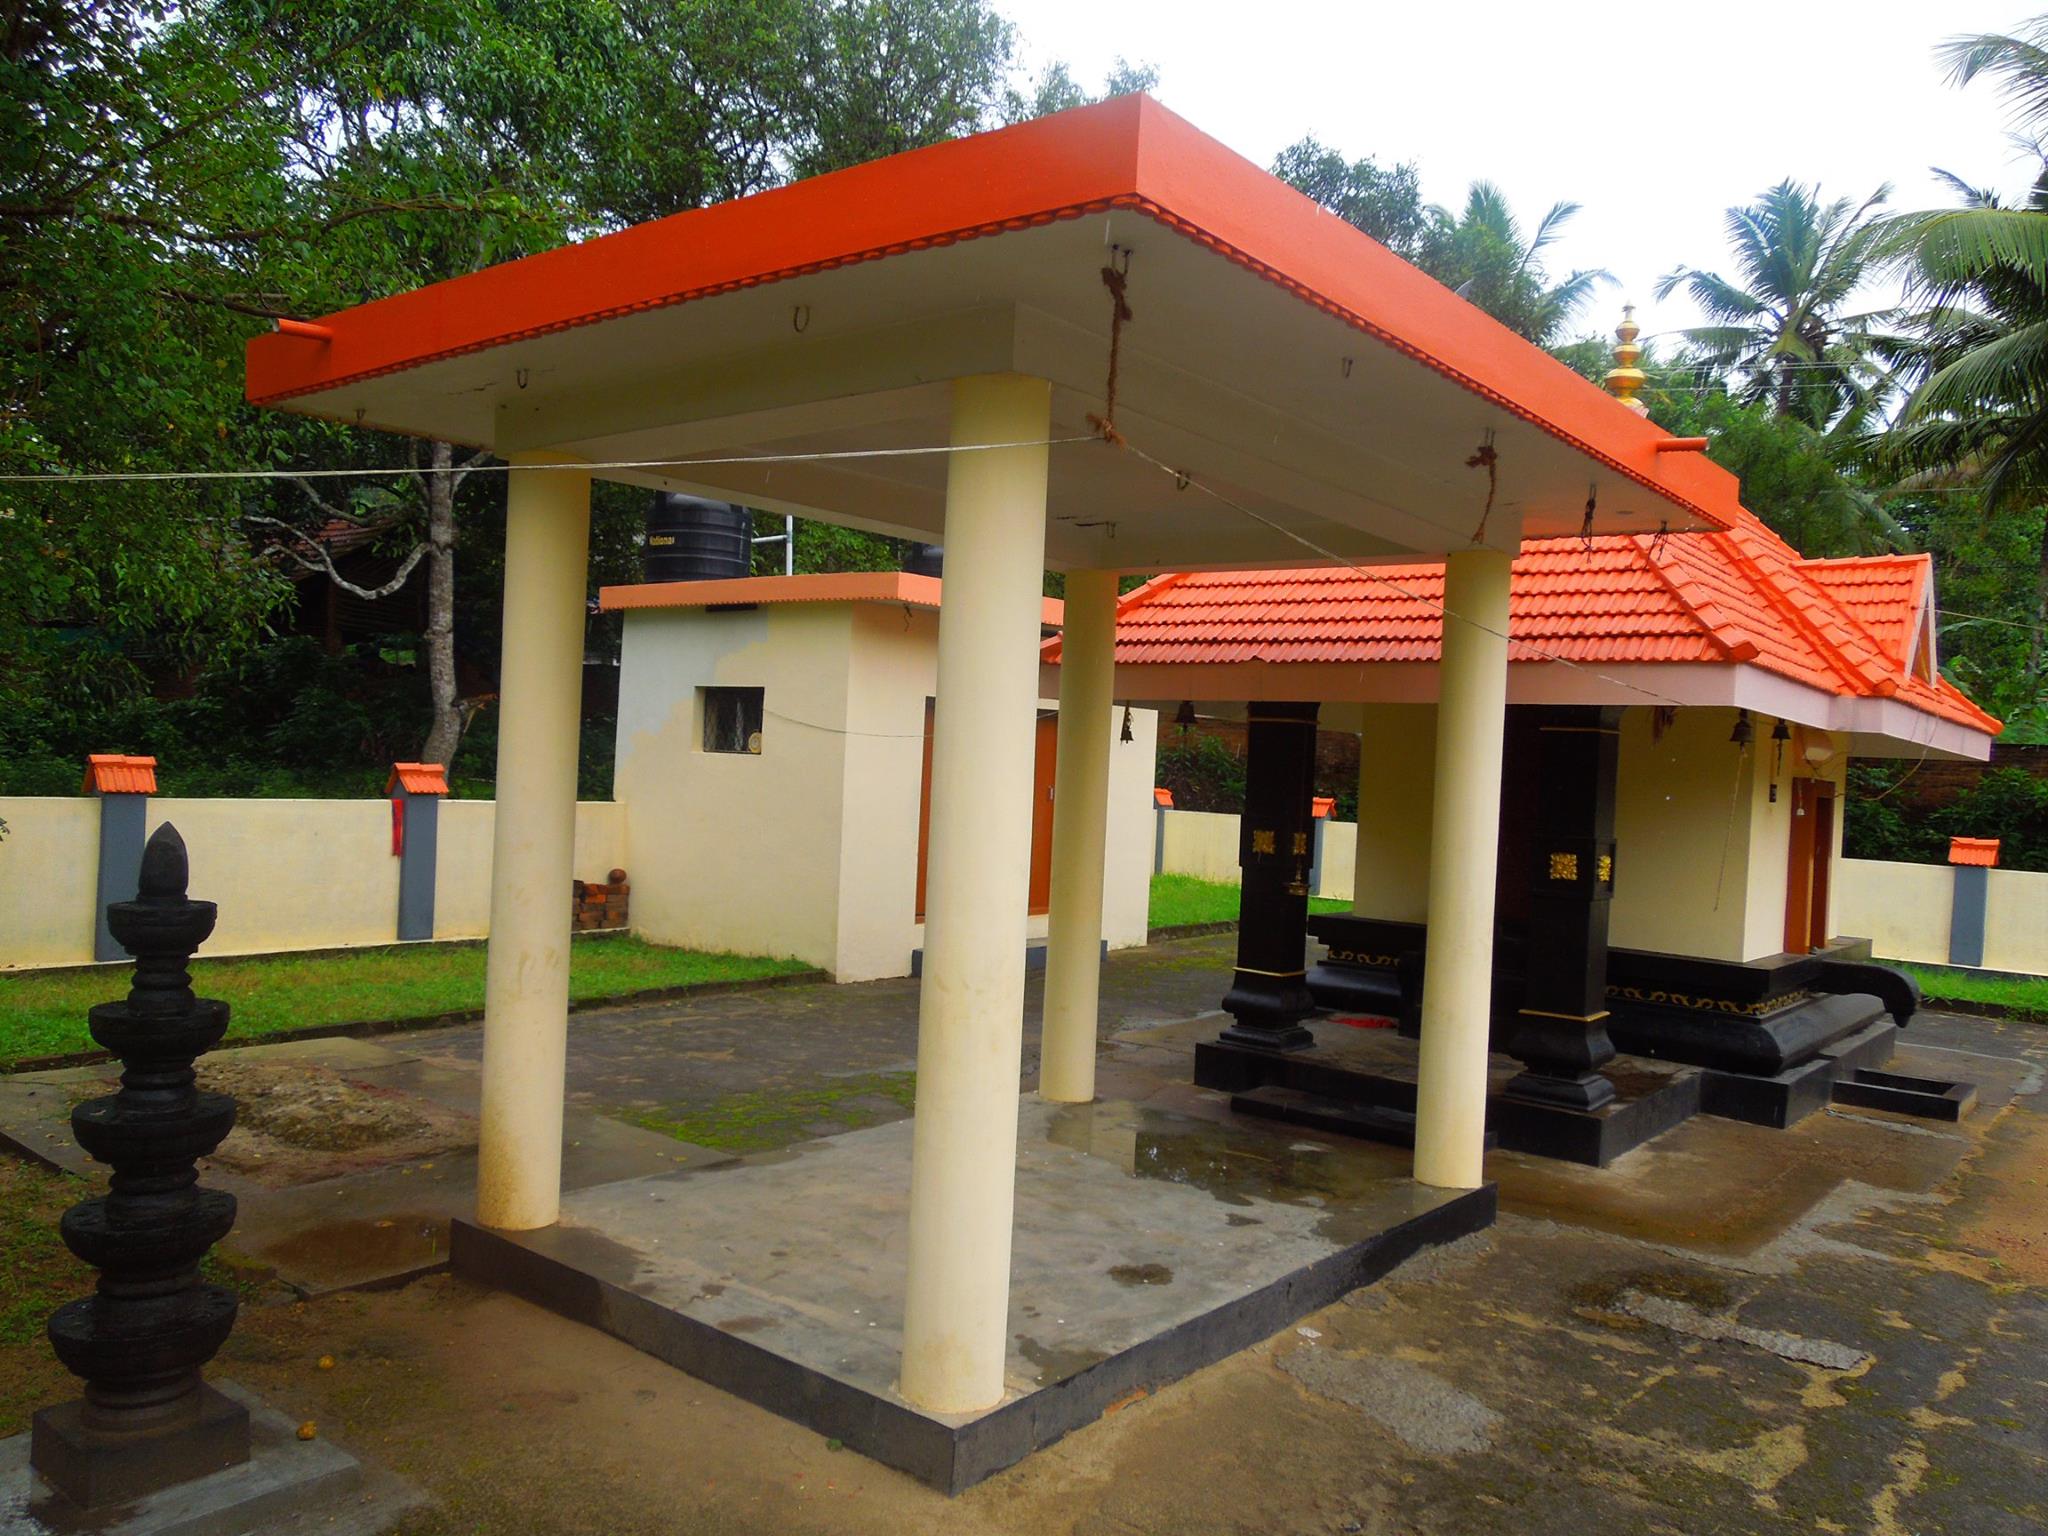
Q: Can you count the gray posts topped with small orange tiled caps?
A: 5